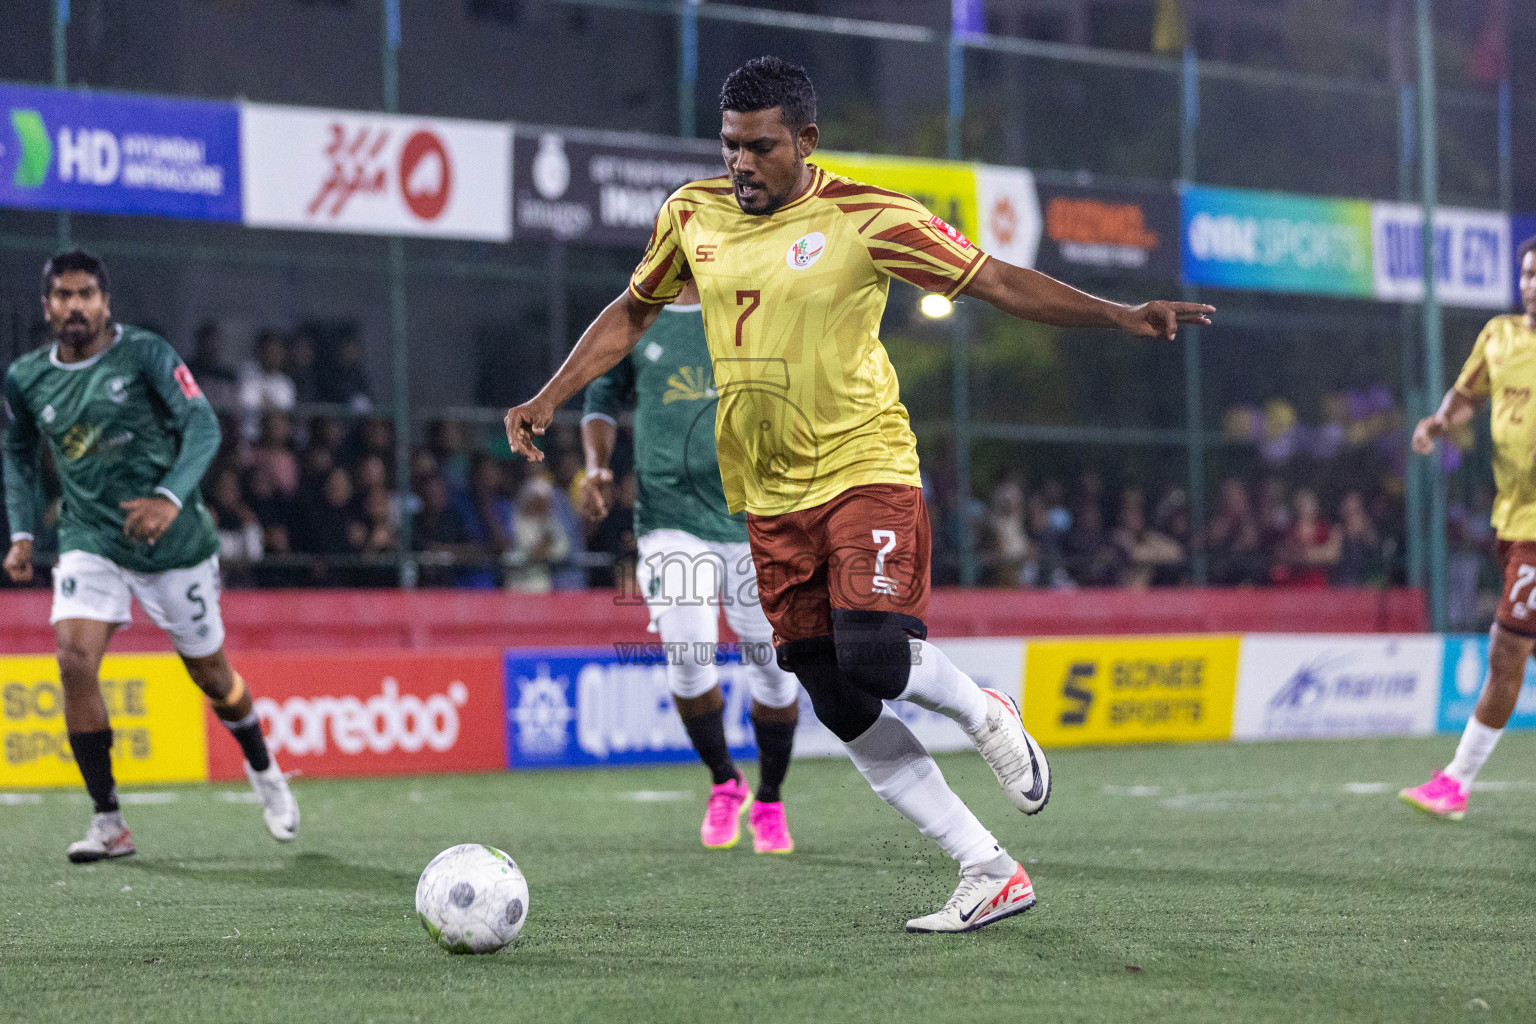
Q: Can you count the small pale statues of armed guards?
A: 0